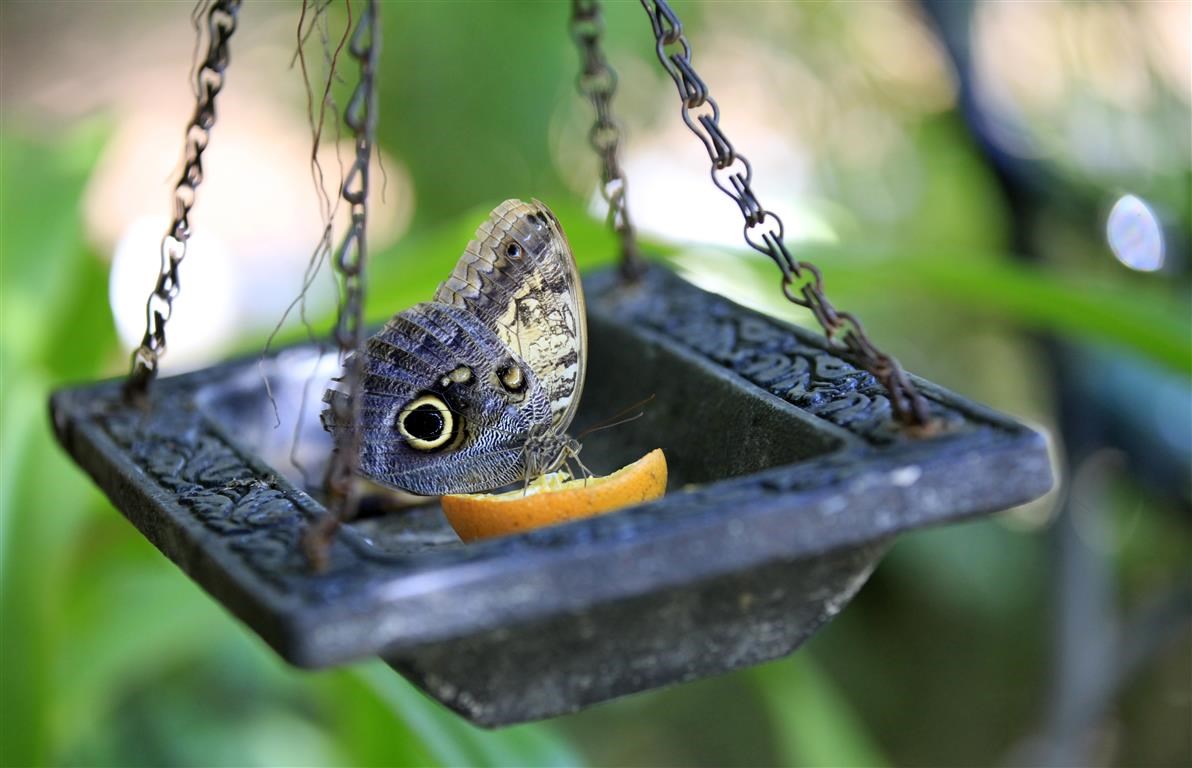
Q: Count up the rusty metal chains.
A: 4